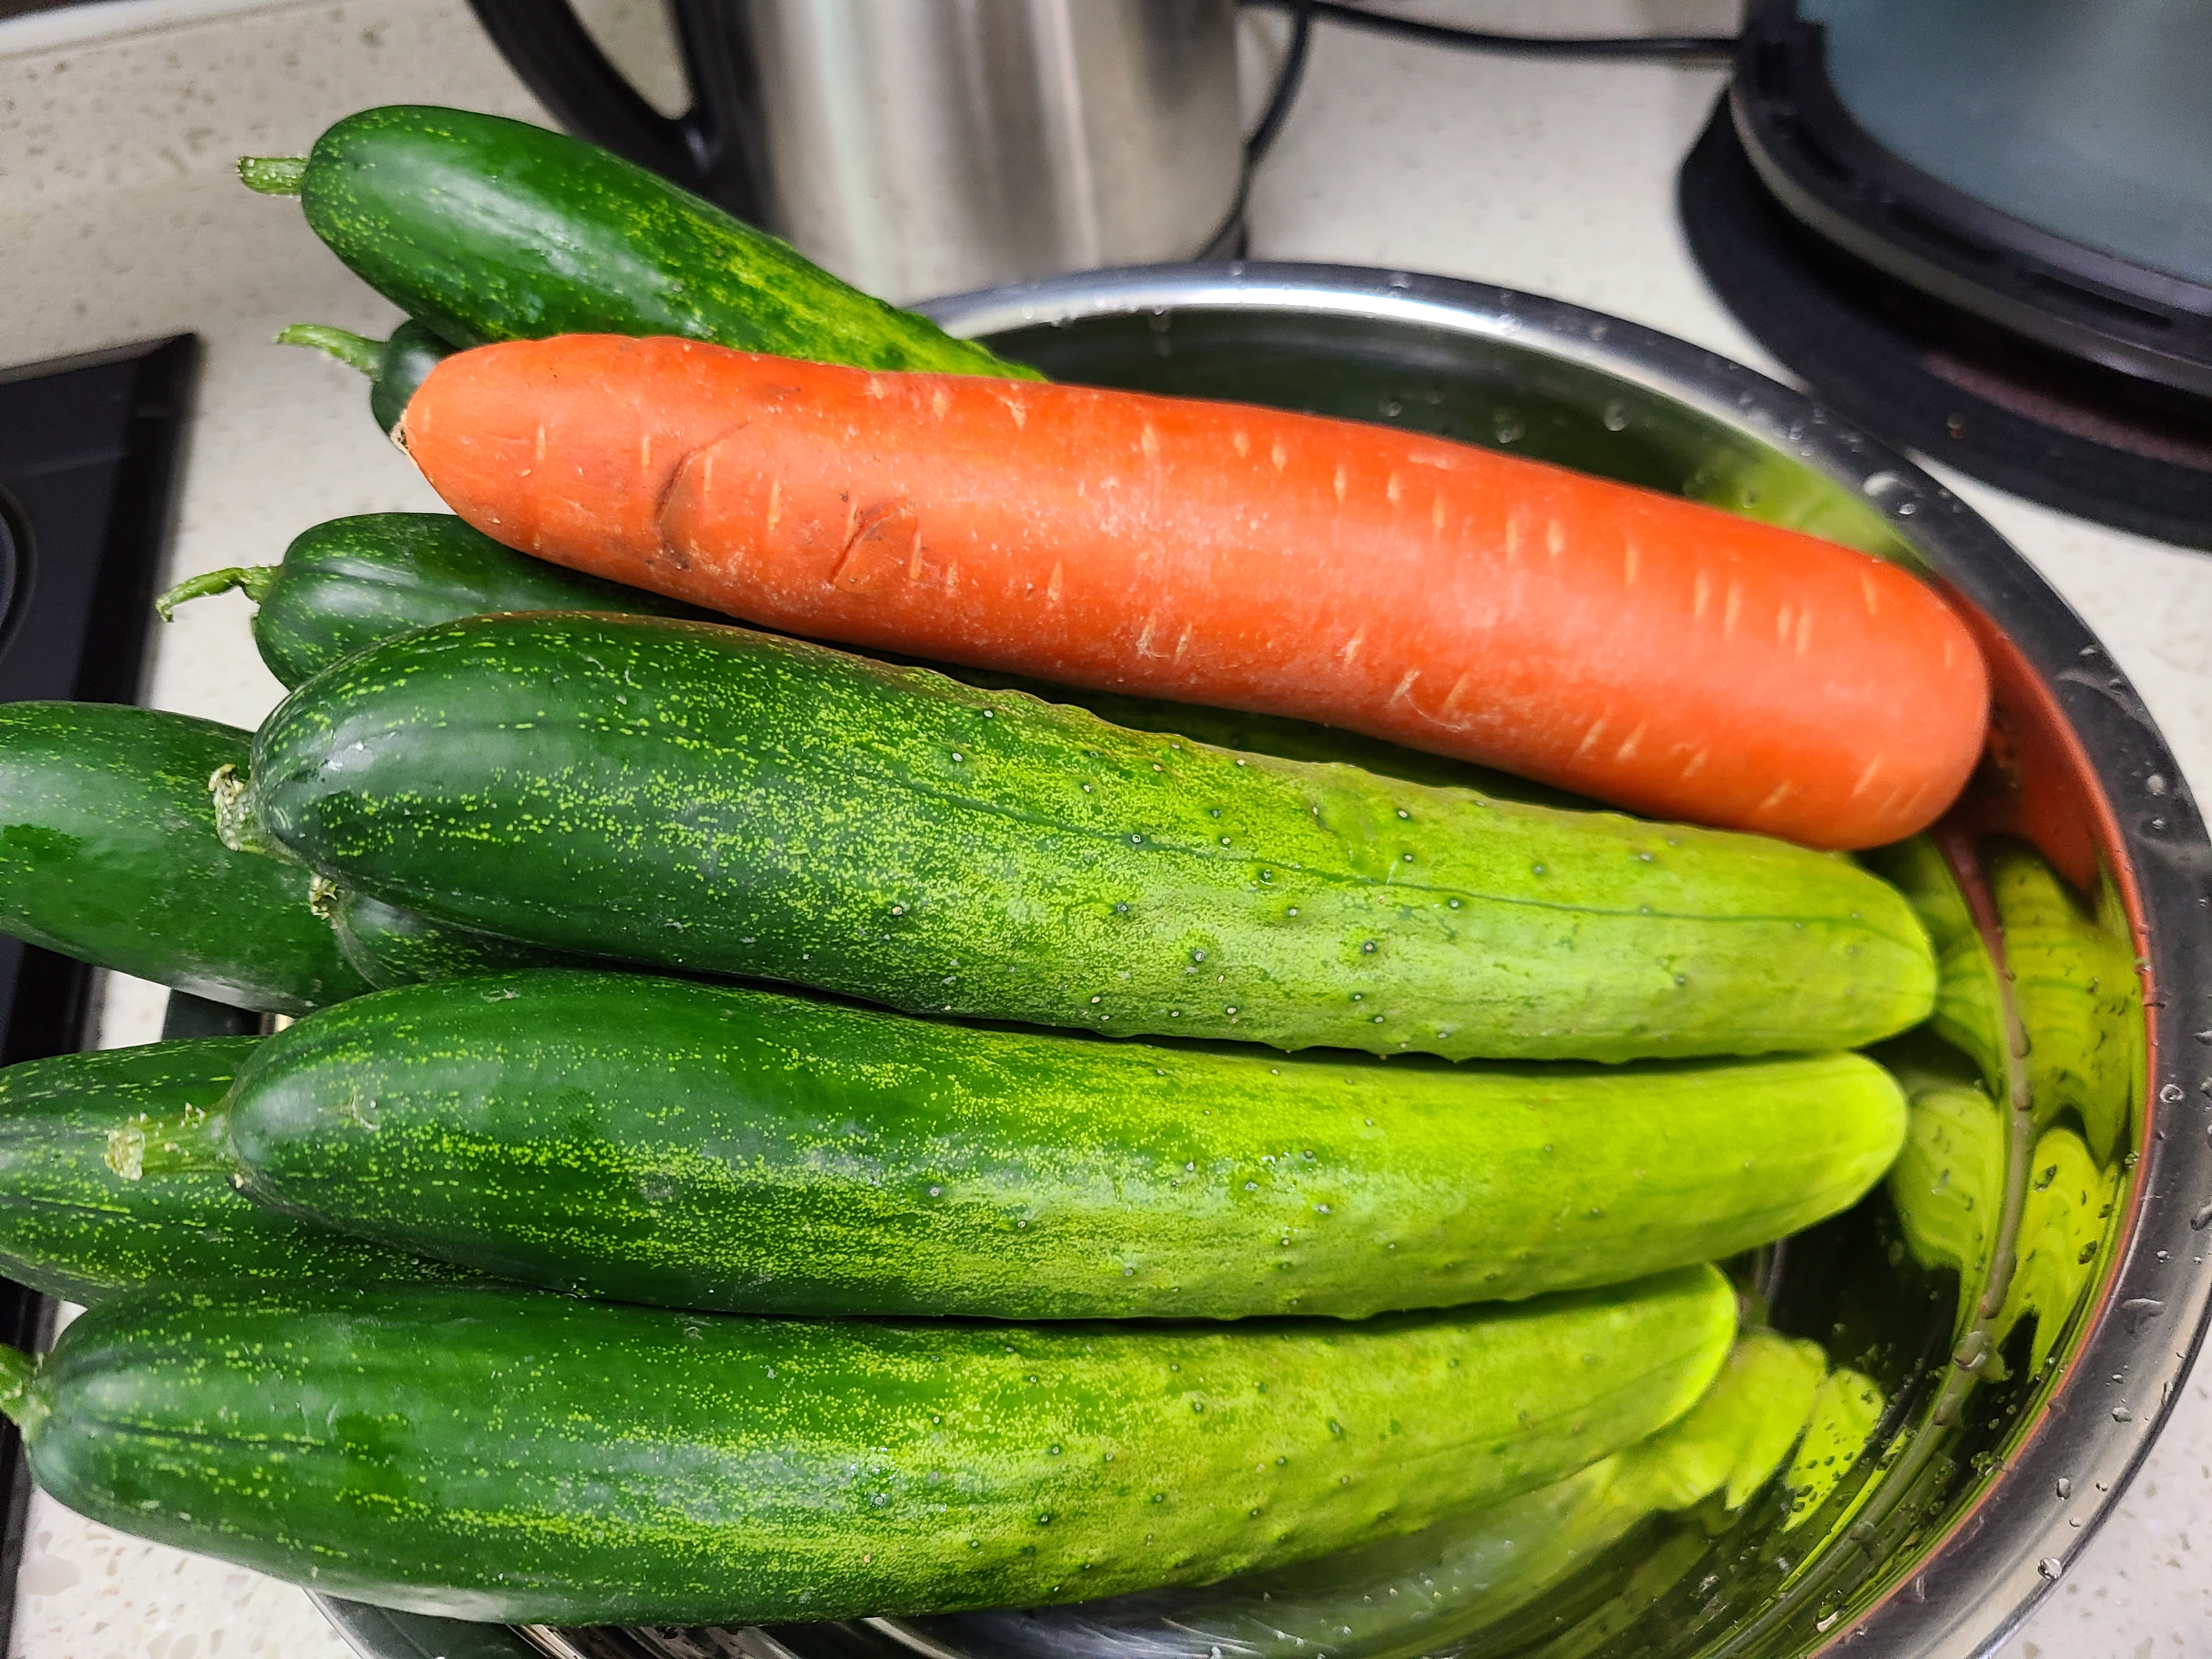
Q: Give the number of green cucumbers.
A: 9